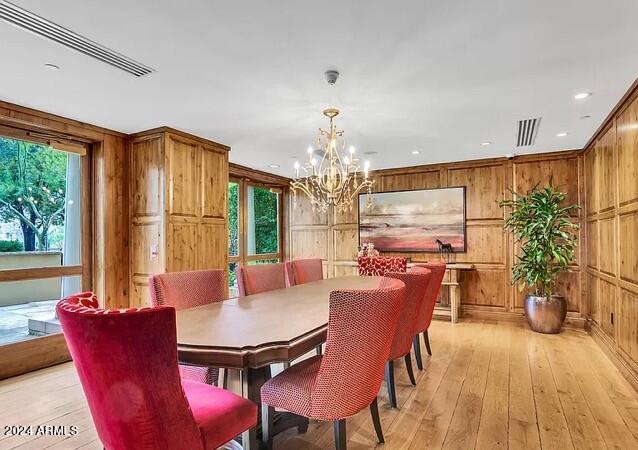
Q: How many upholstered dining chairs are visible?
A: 8